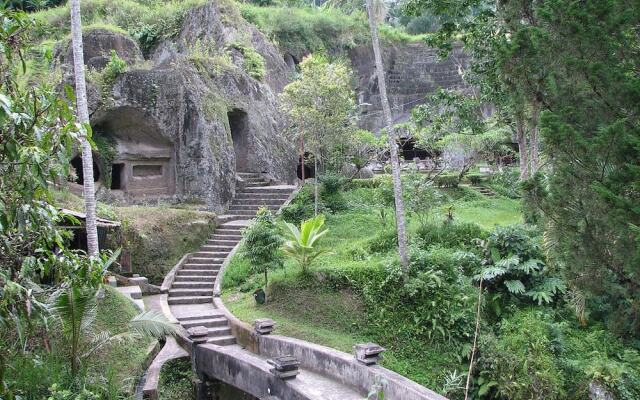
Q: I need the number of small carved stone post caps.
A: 4